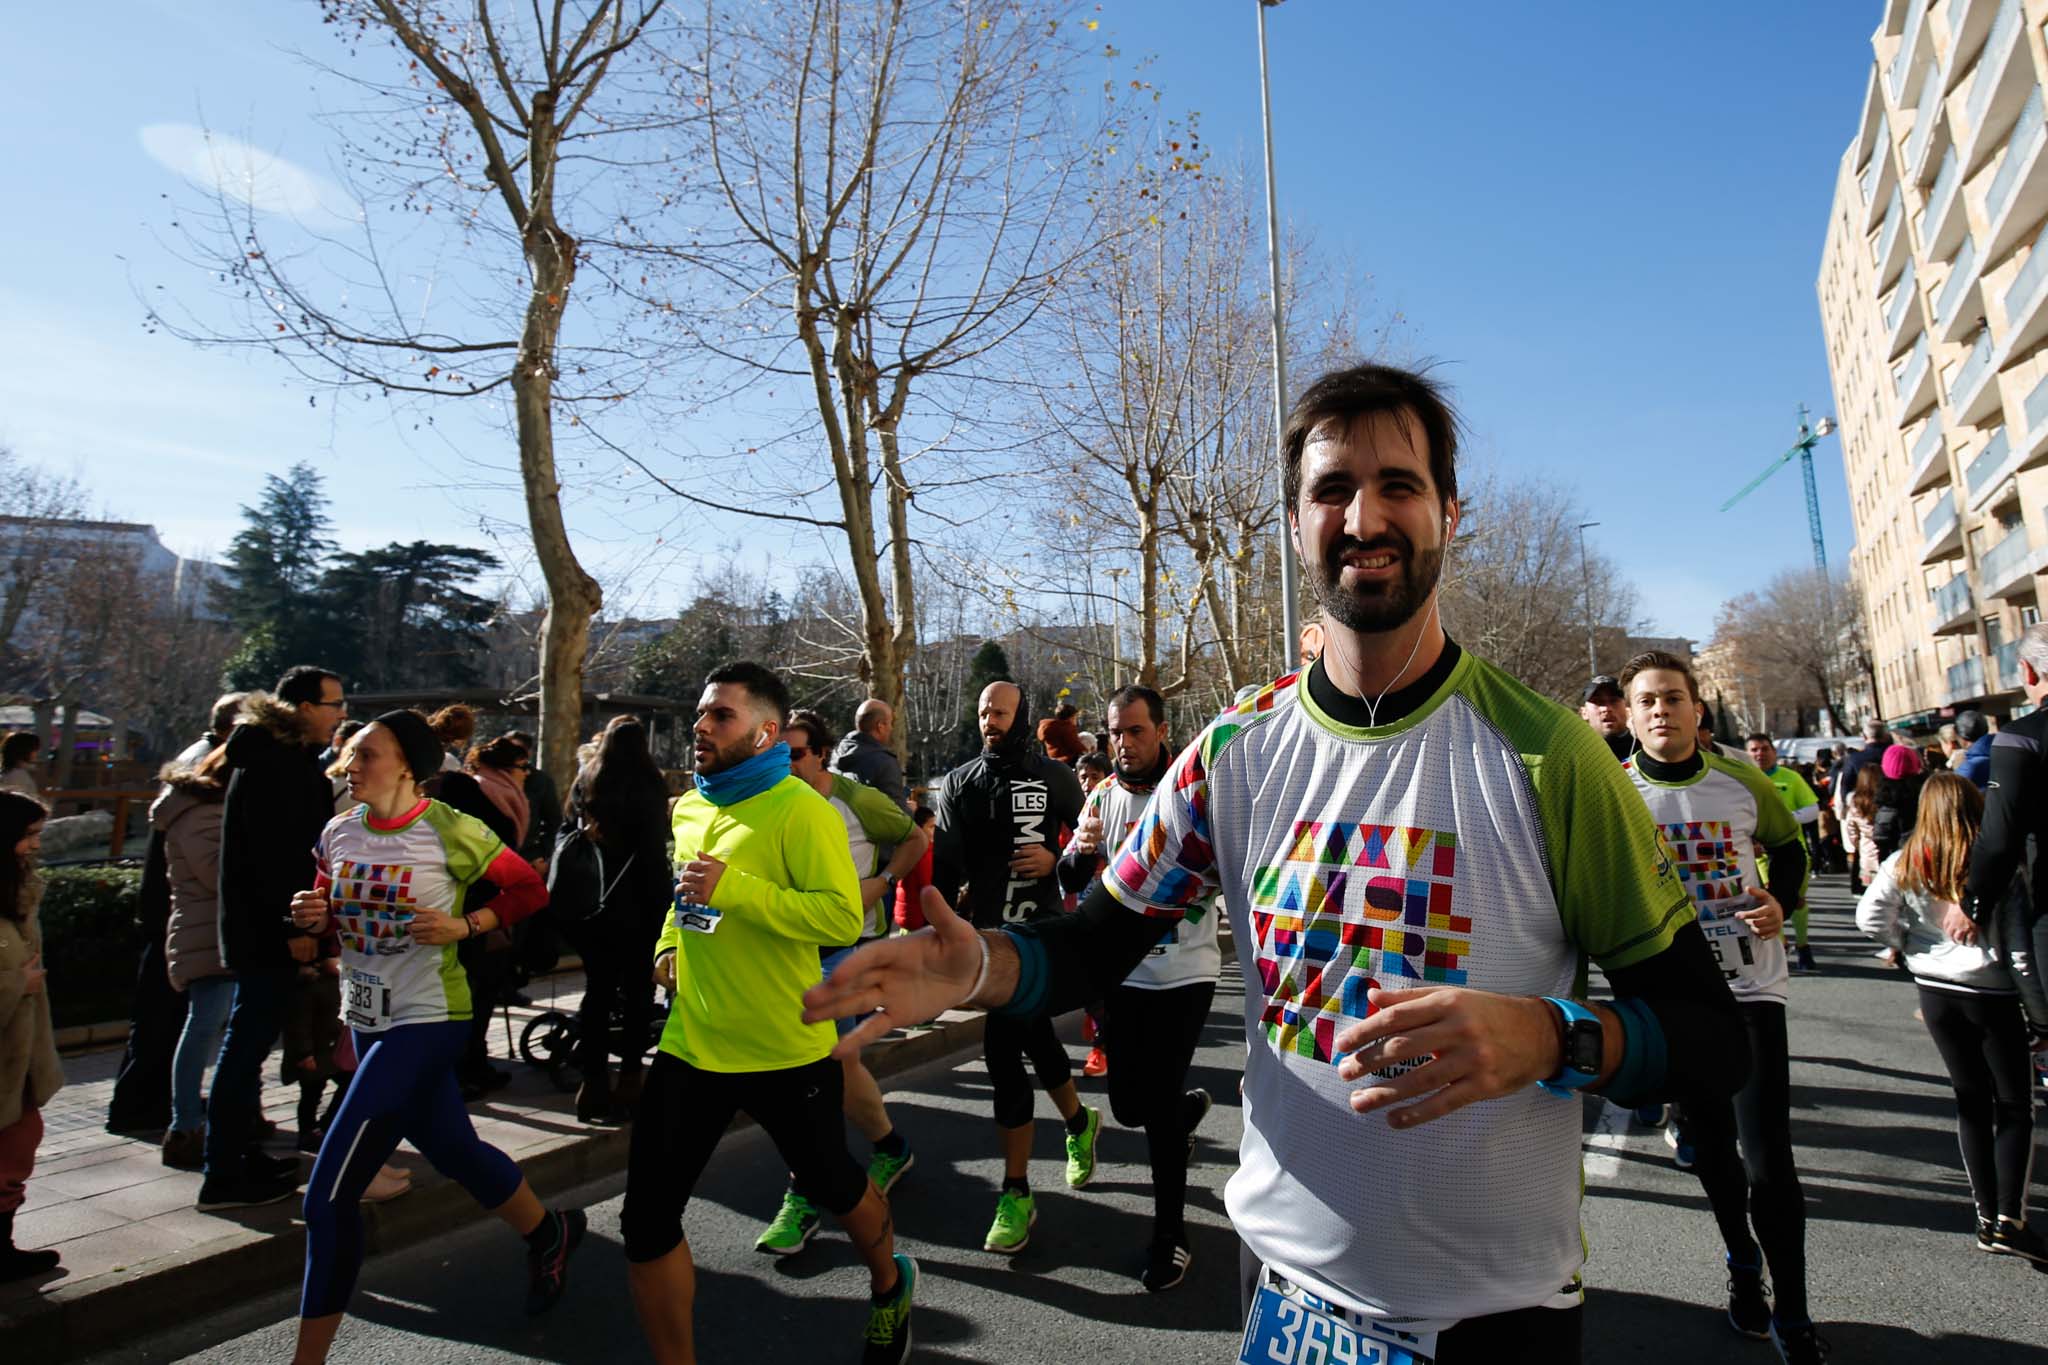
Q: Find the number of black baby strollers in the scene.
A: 1